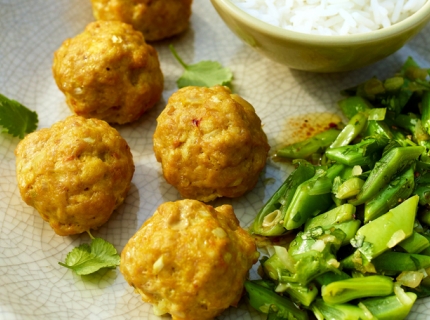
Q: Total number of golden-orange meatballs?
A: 5